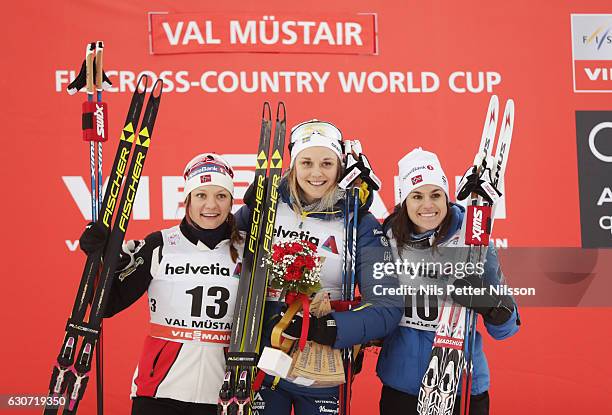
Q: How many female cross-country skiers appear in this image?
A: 3